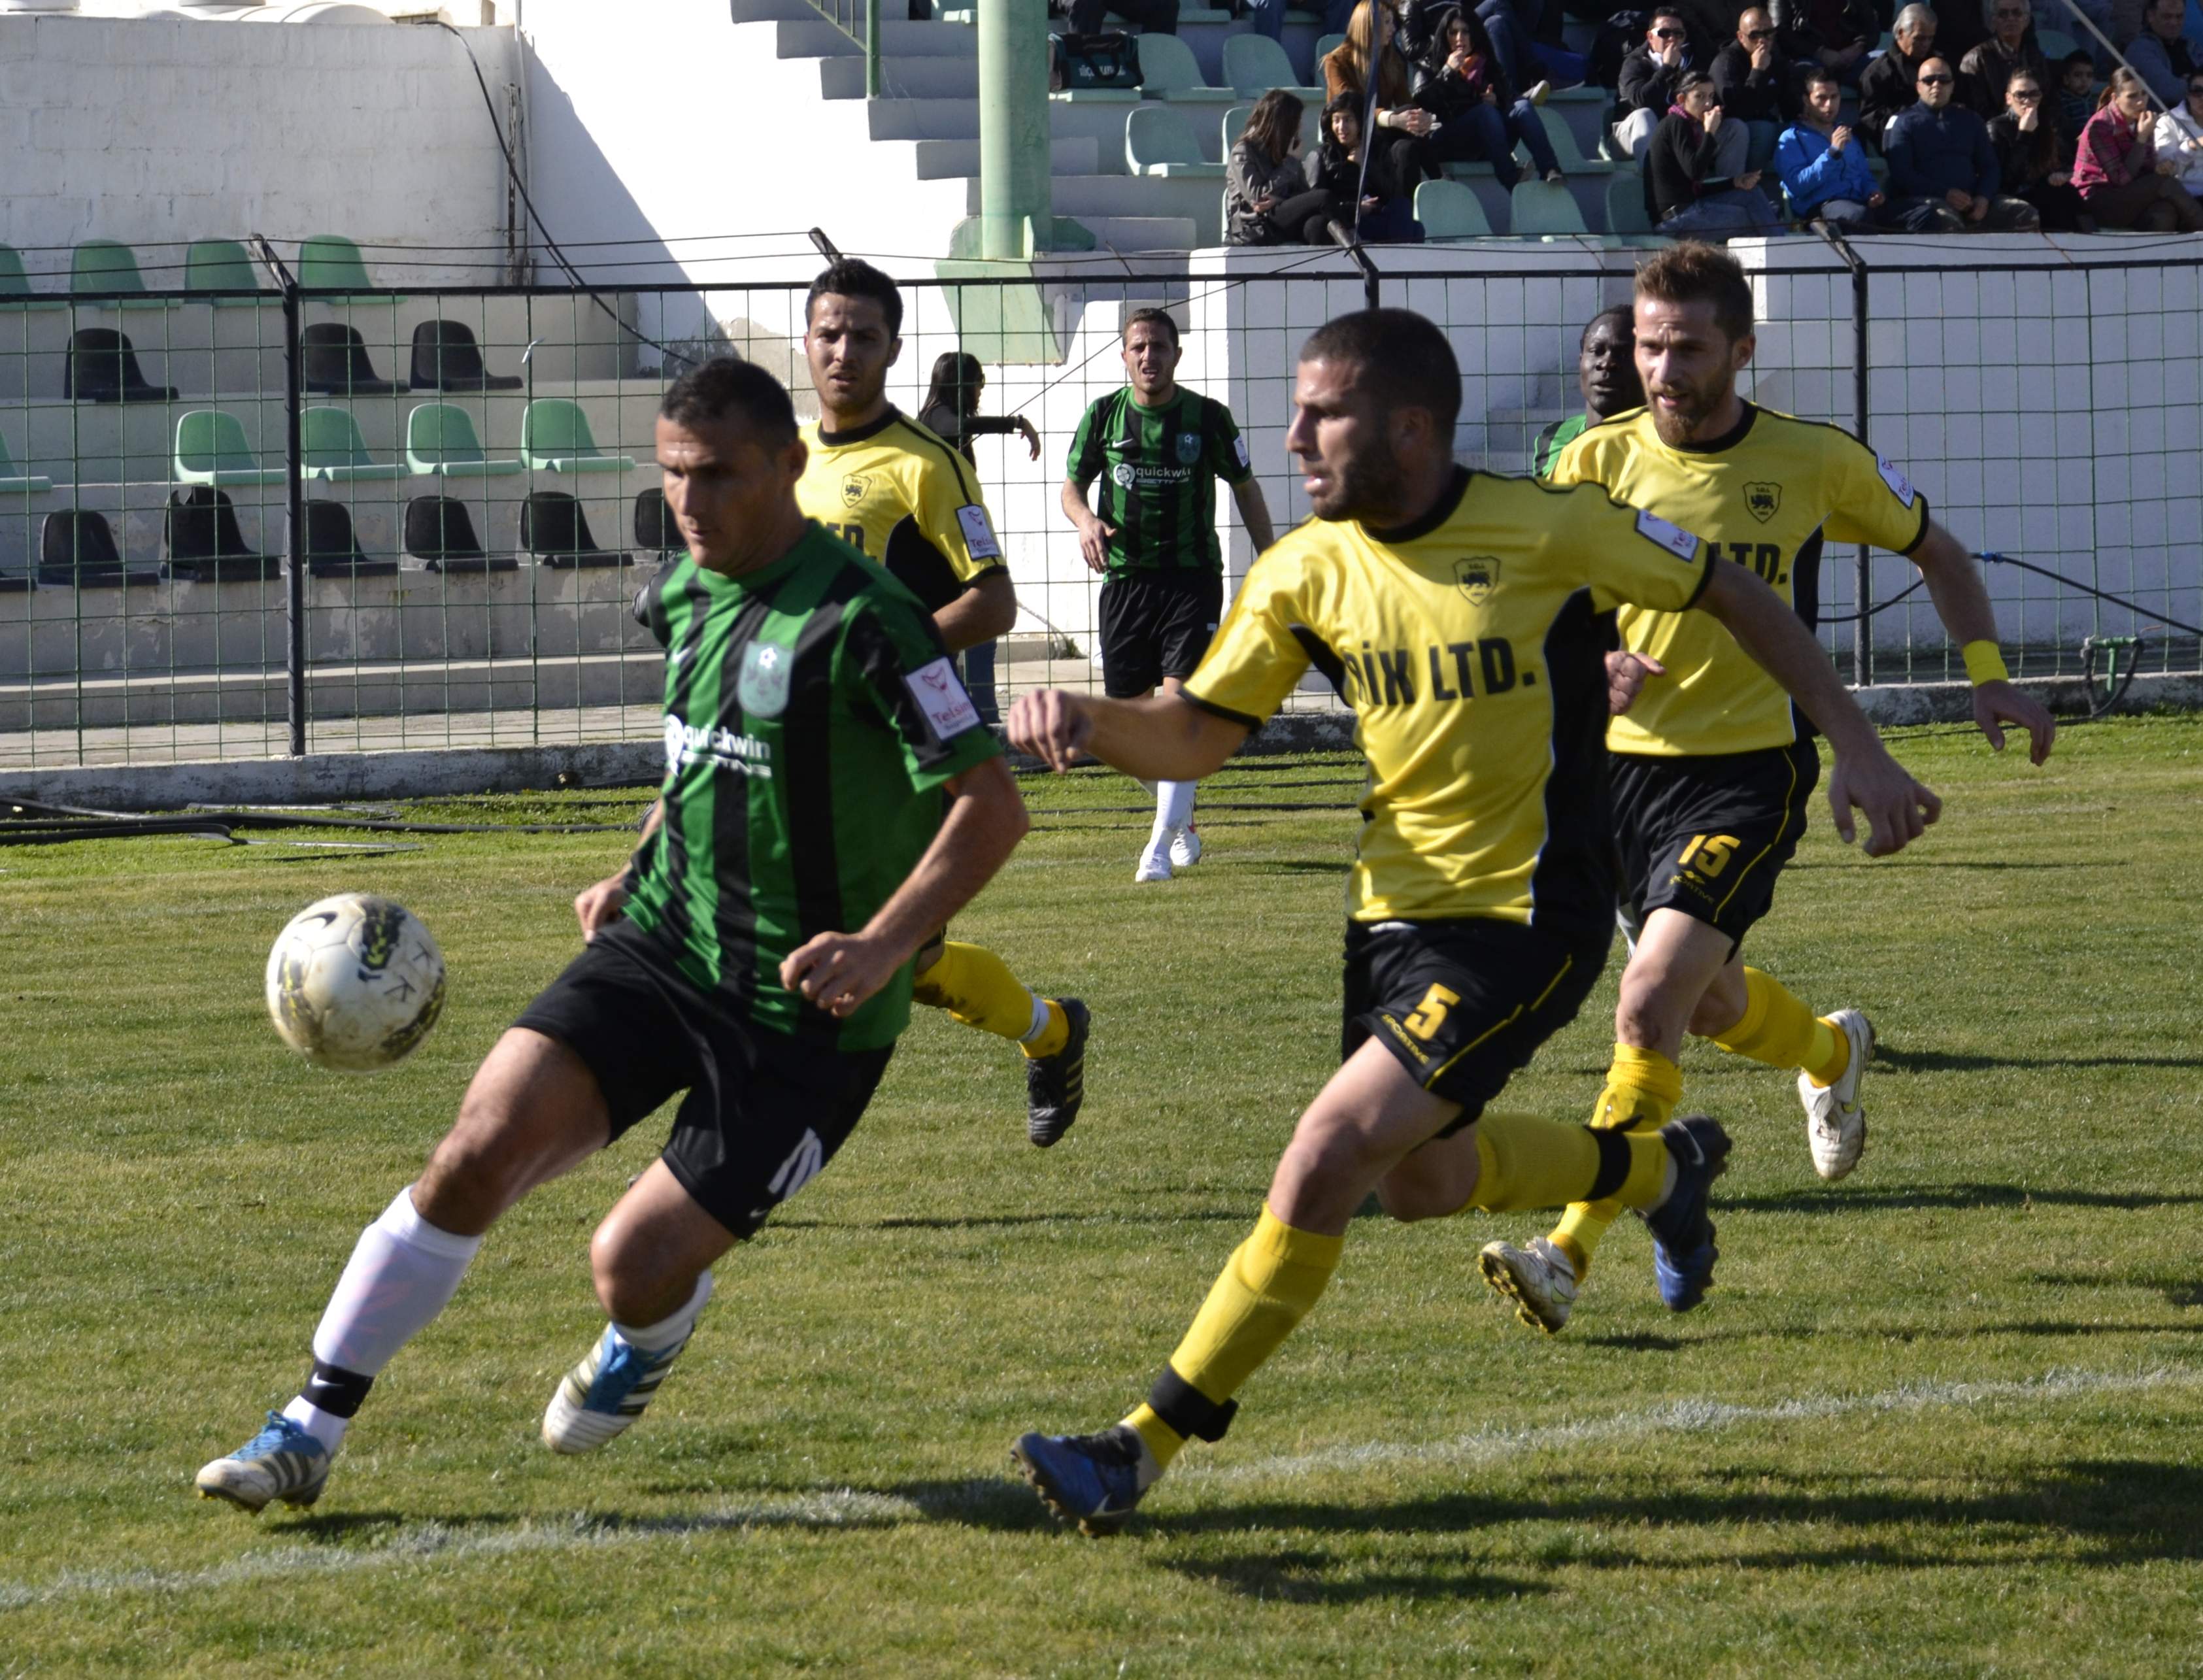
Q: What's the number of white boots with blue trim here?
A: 2